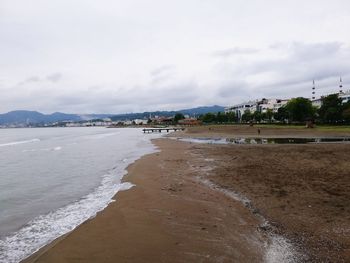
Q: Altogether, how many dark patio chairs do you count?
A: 0